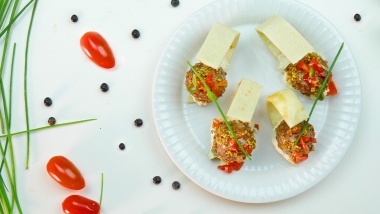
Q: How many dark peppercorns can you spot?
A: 11